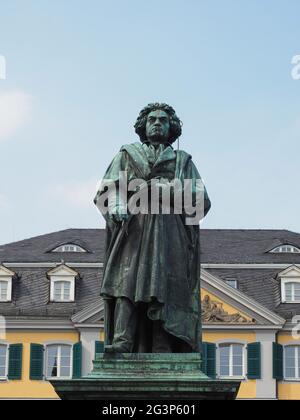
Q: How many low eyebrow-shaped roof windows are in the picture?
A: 2